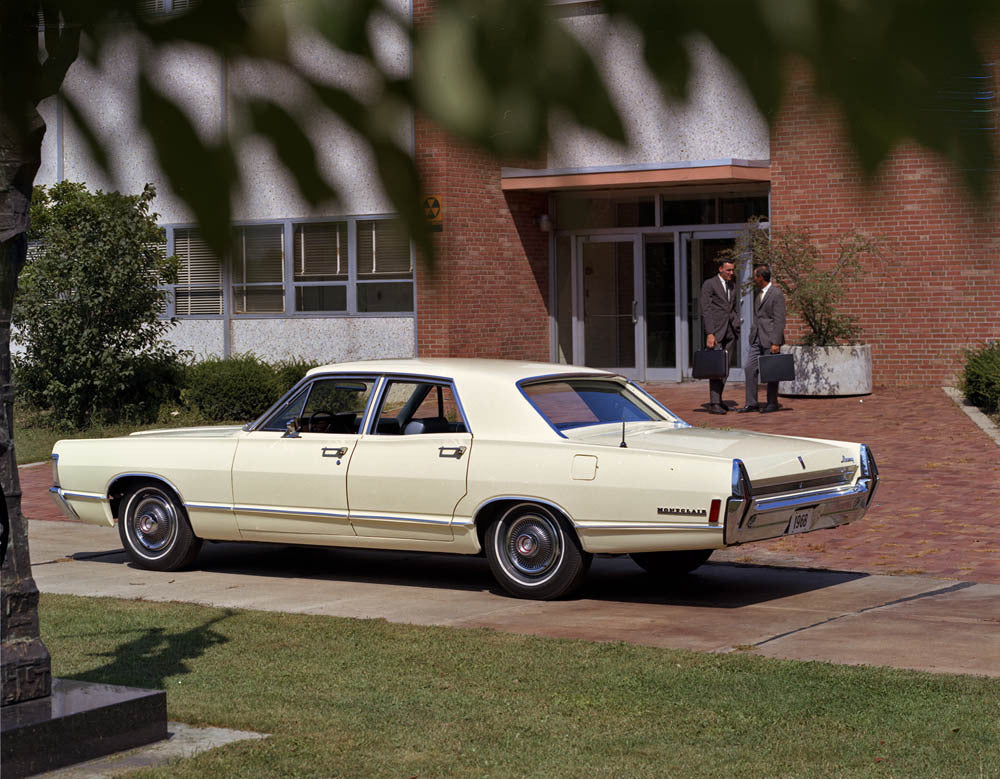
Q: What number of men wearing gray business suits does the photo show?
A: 2